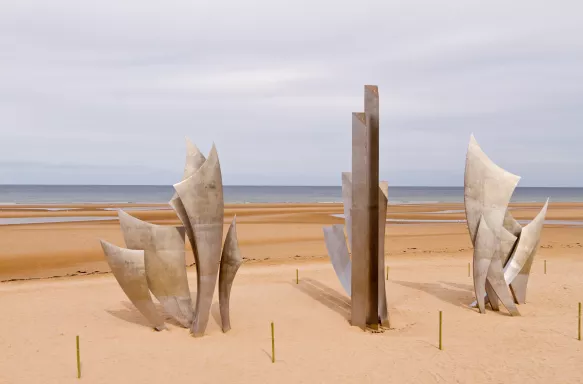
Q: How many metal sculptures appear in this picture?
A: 3